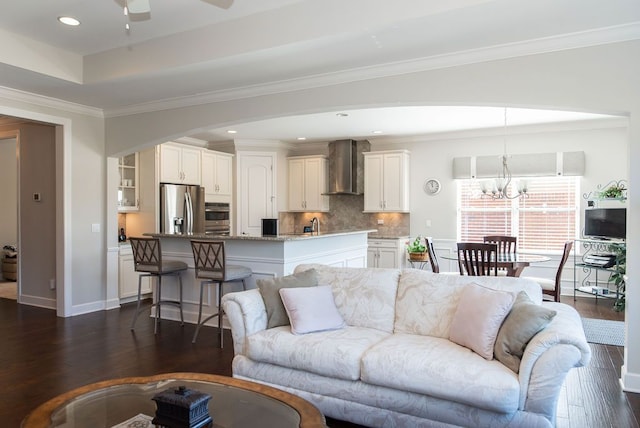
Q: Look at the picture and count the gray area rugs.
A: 1